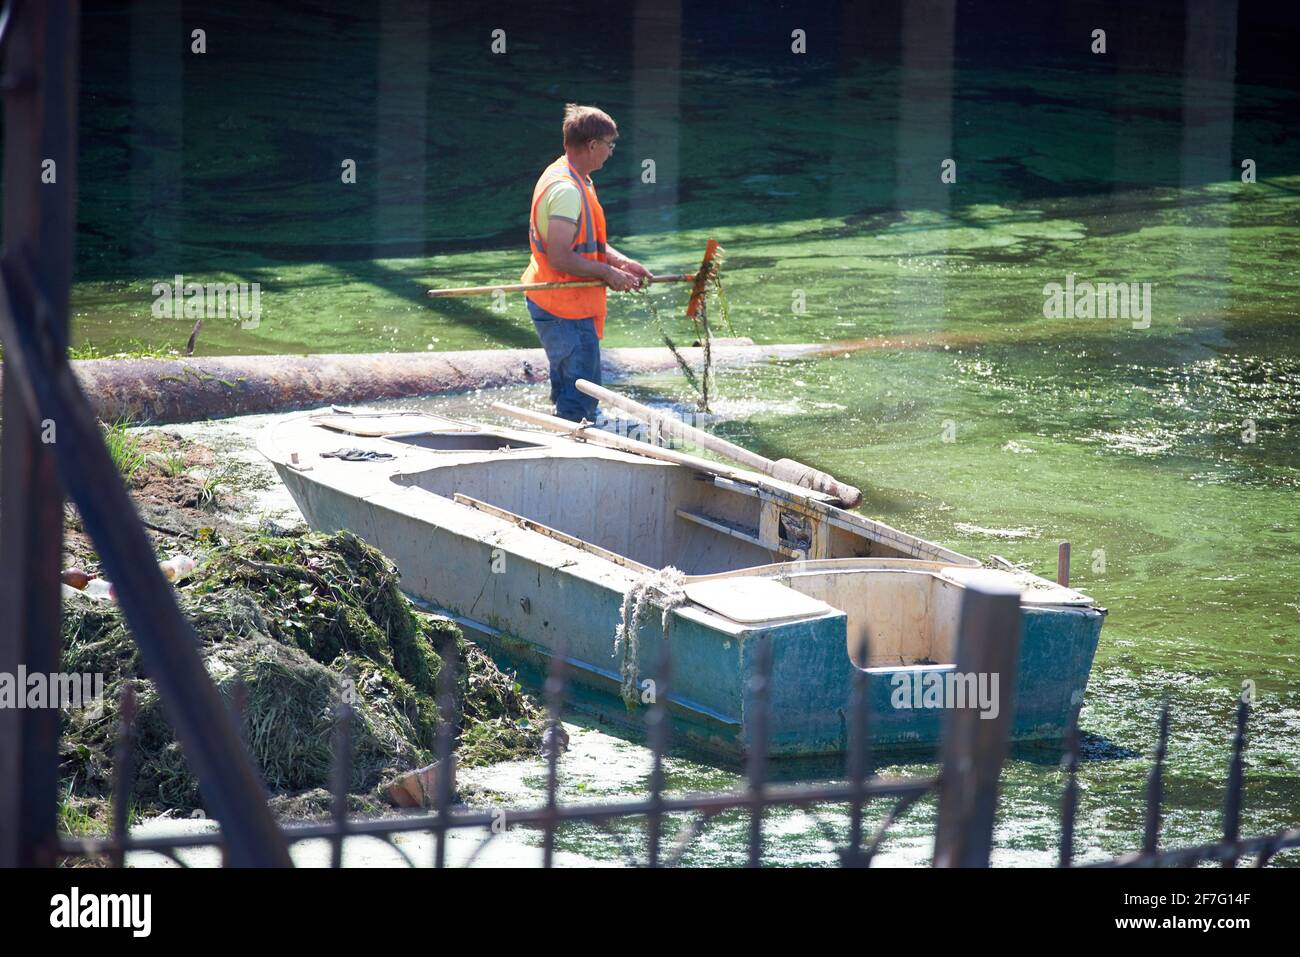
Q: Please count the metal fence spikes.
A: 11